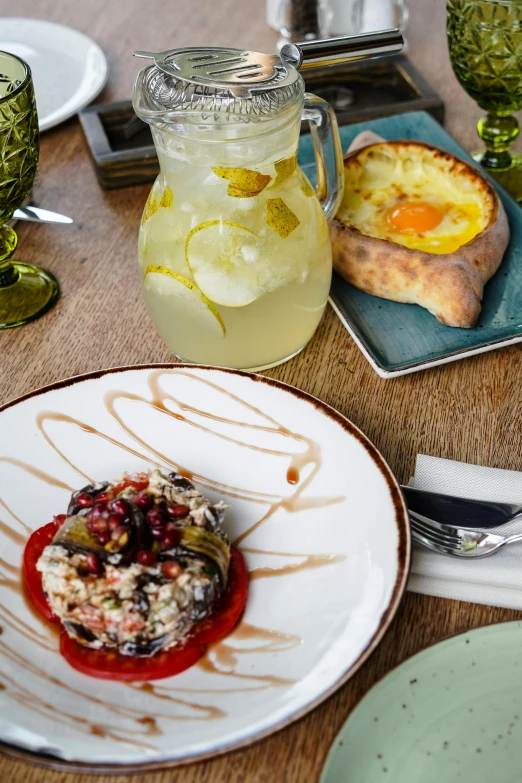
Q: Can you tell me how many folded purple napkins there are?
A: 0